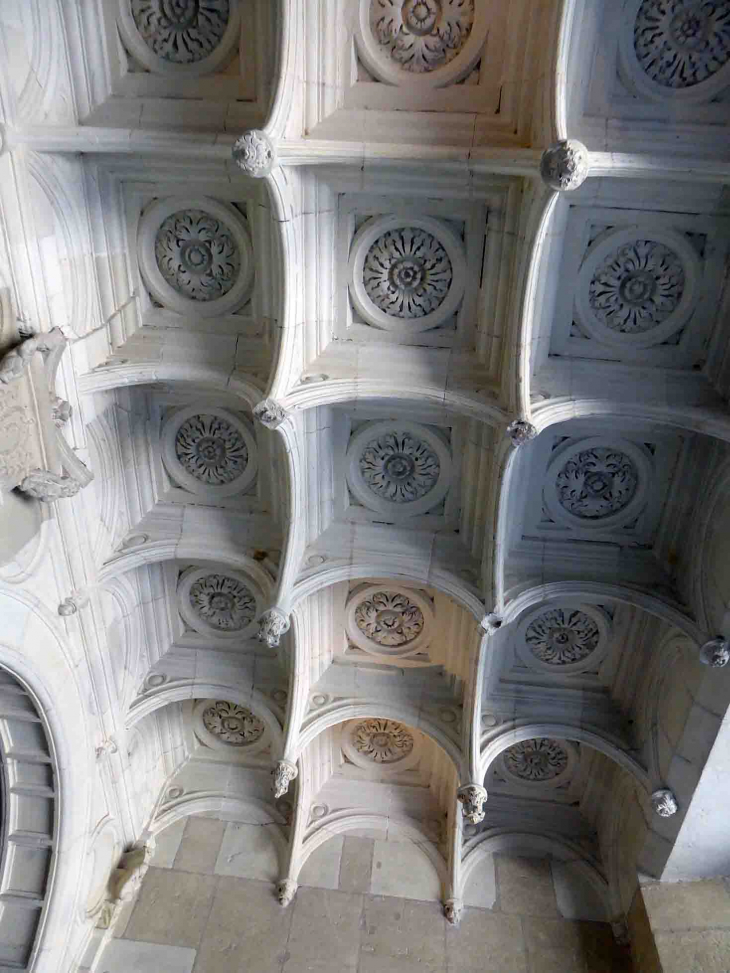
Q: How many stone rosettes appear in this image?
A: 15